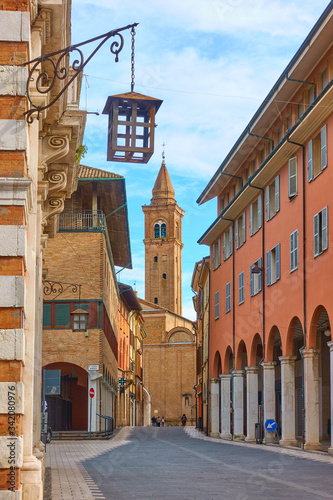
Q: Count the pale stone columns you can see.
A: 8